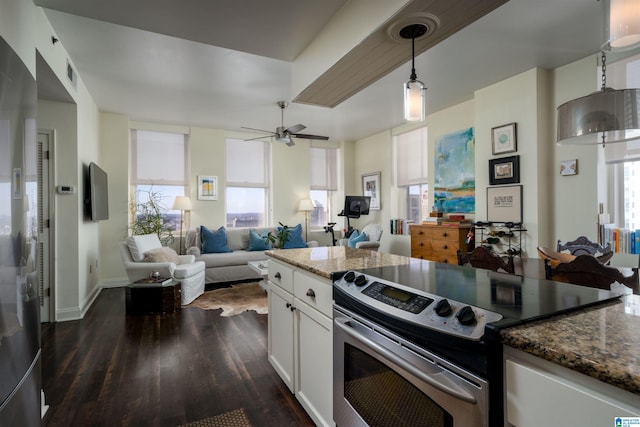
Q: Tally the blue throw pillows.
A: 4